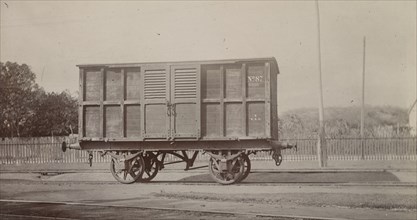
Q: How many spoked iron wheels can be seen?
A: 4